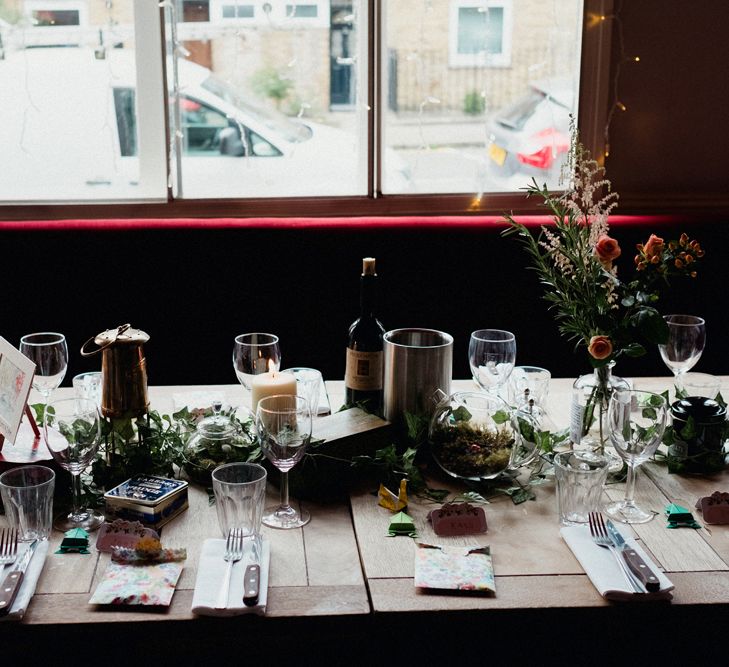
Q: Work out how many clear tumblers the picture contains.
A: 7